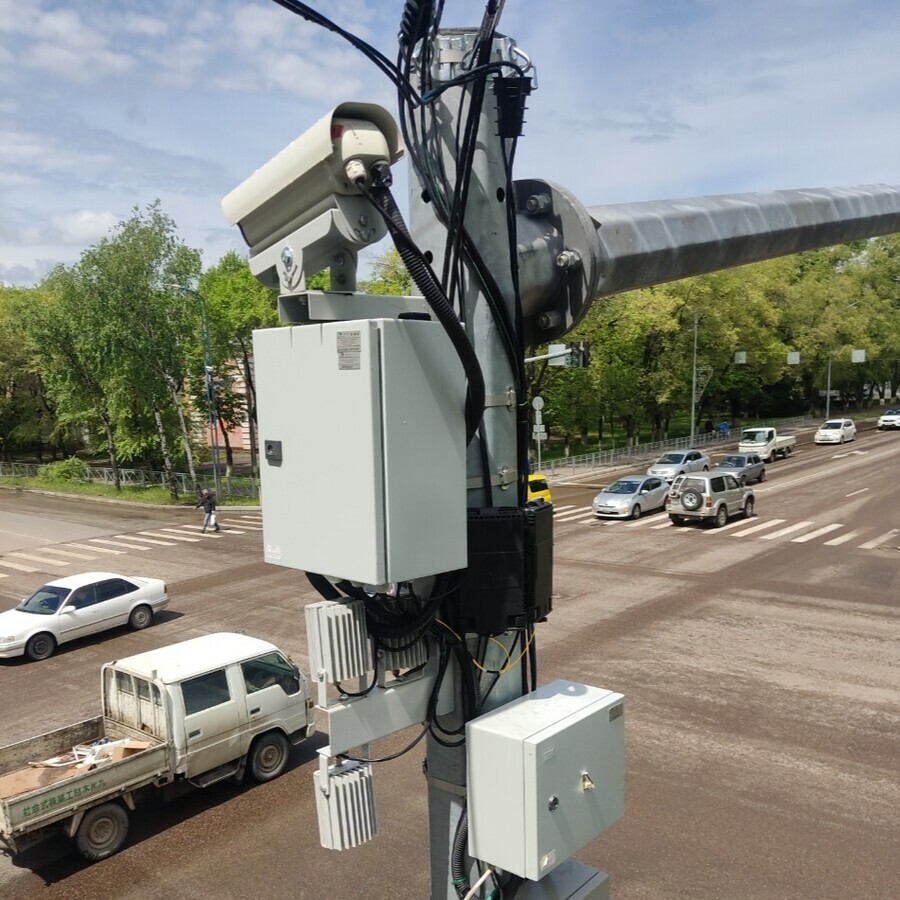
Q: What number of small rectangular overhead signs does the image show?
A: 3